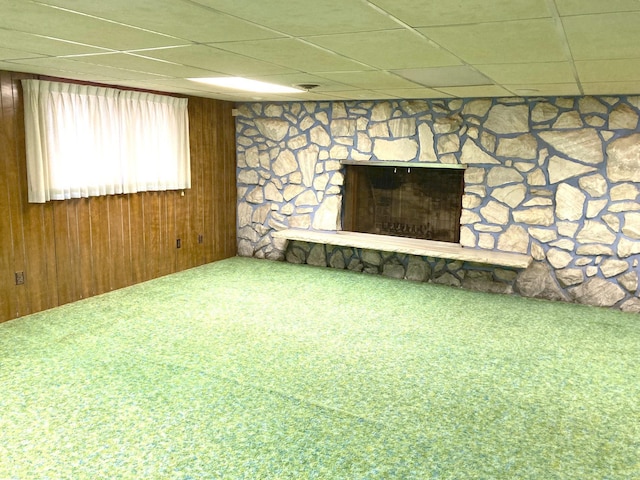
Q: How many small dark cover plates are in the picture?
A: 3